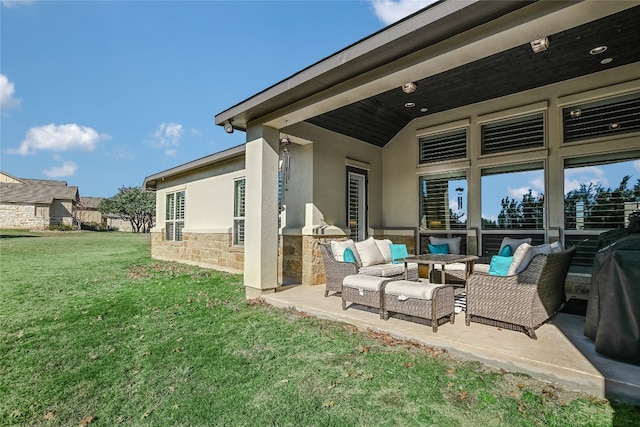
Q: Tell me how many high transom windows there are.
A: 3